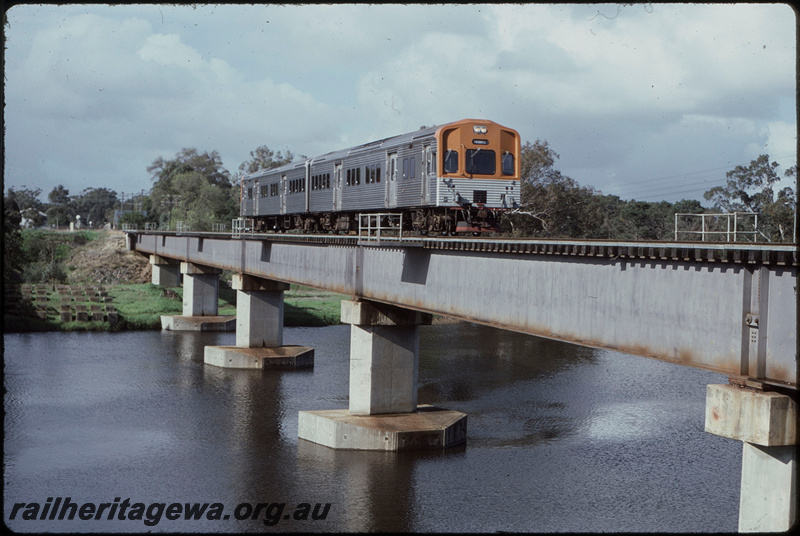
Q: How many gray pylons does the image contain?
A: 5